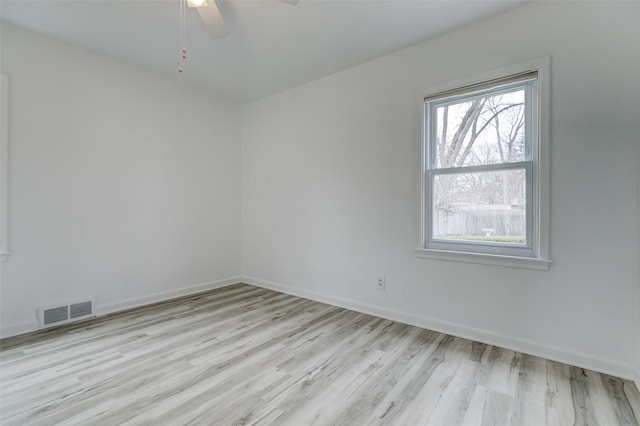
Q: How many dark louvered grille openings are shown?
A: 2